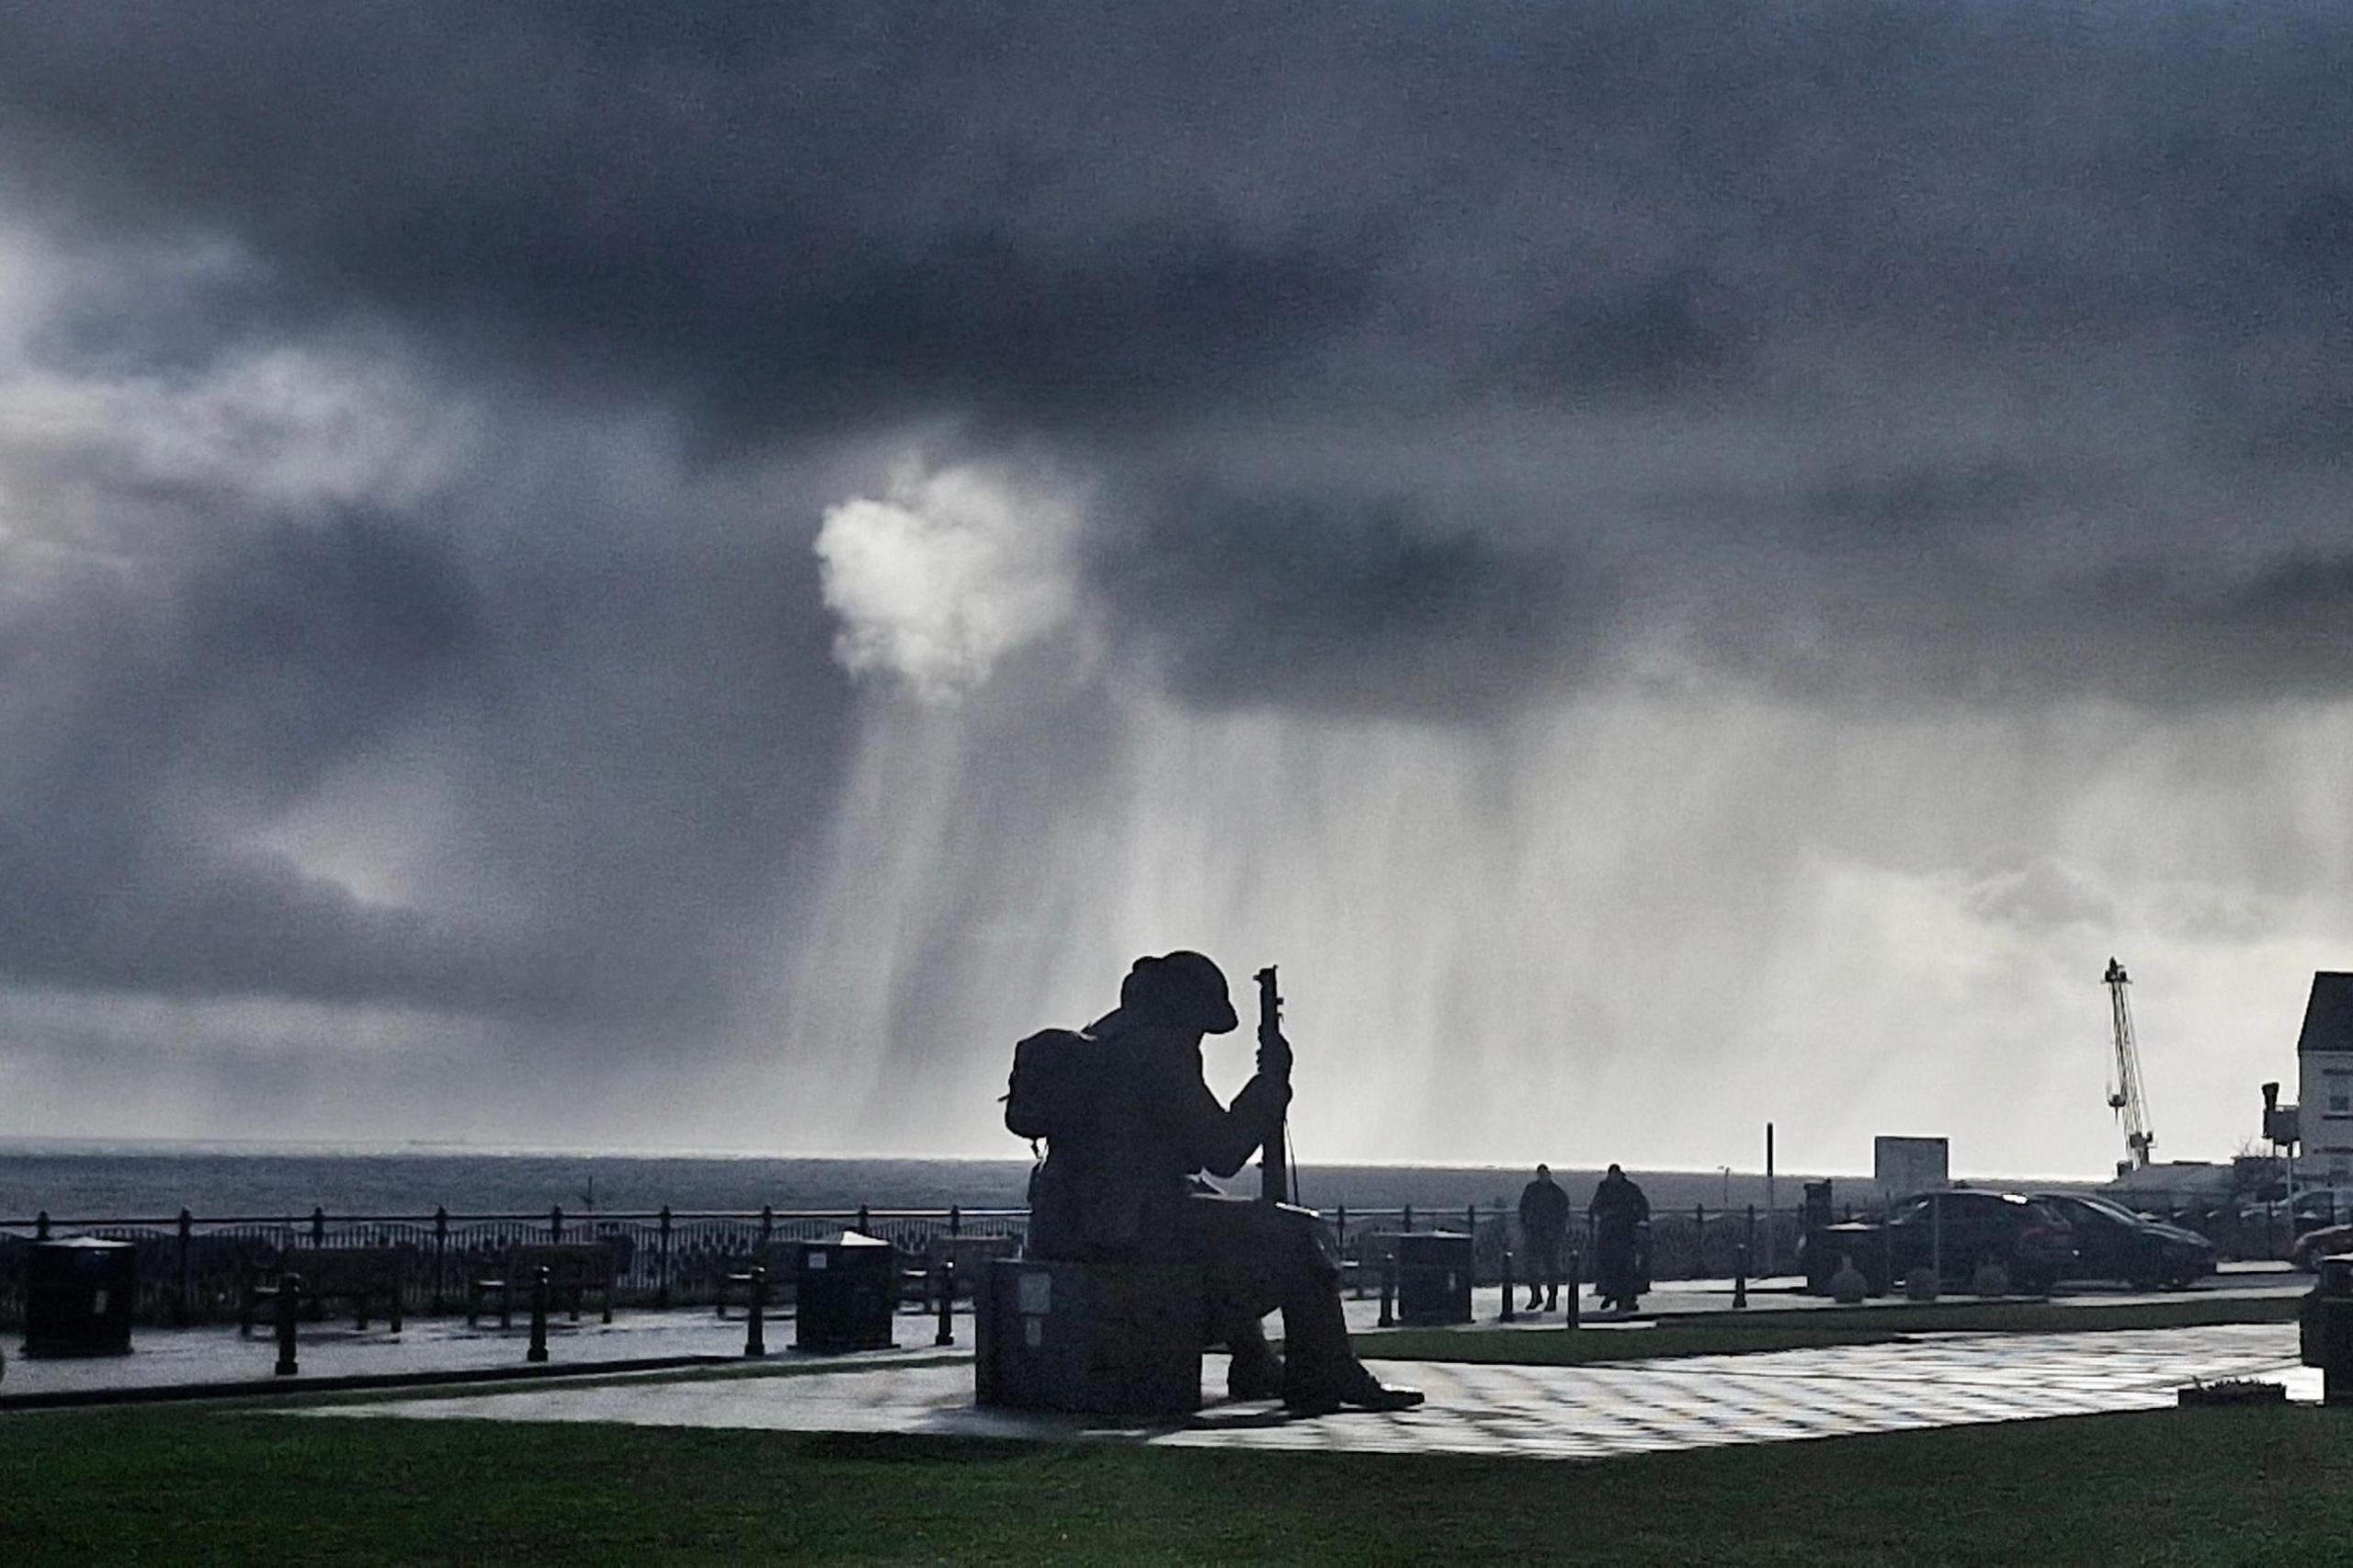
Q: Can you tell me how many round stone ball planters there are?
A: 3